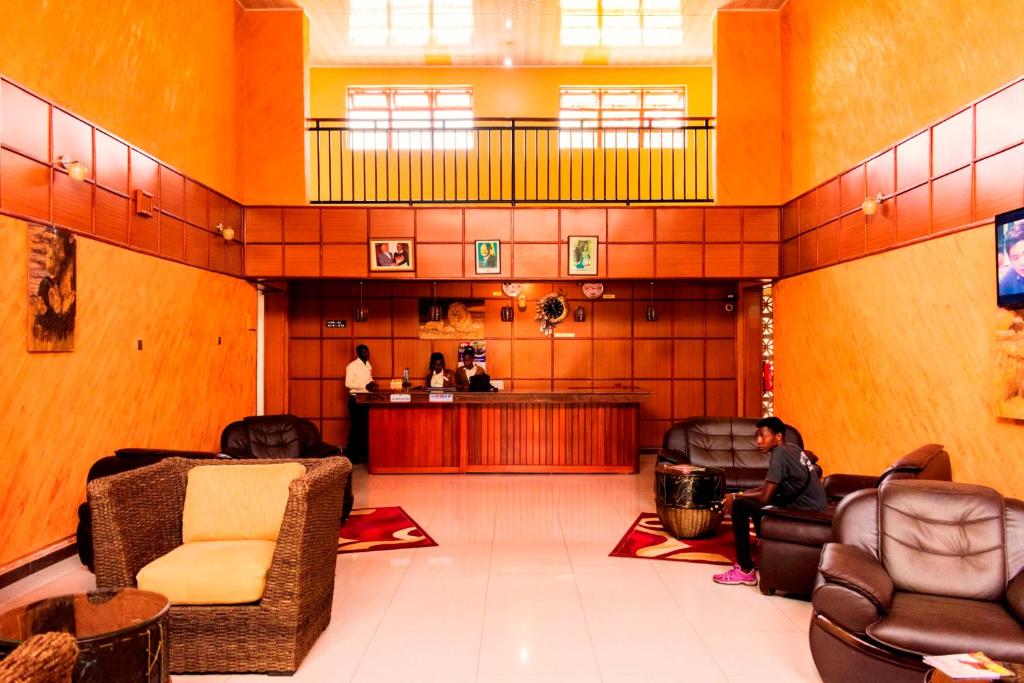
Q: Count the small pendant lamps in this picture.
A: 5